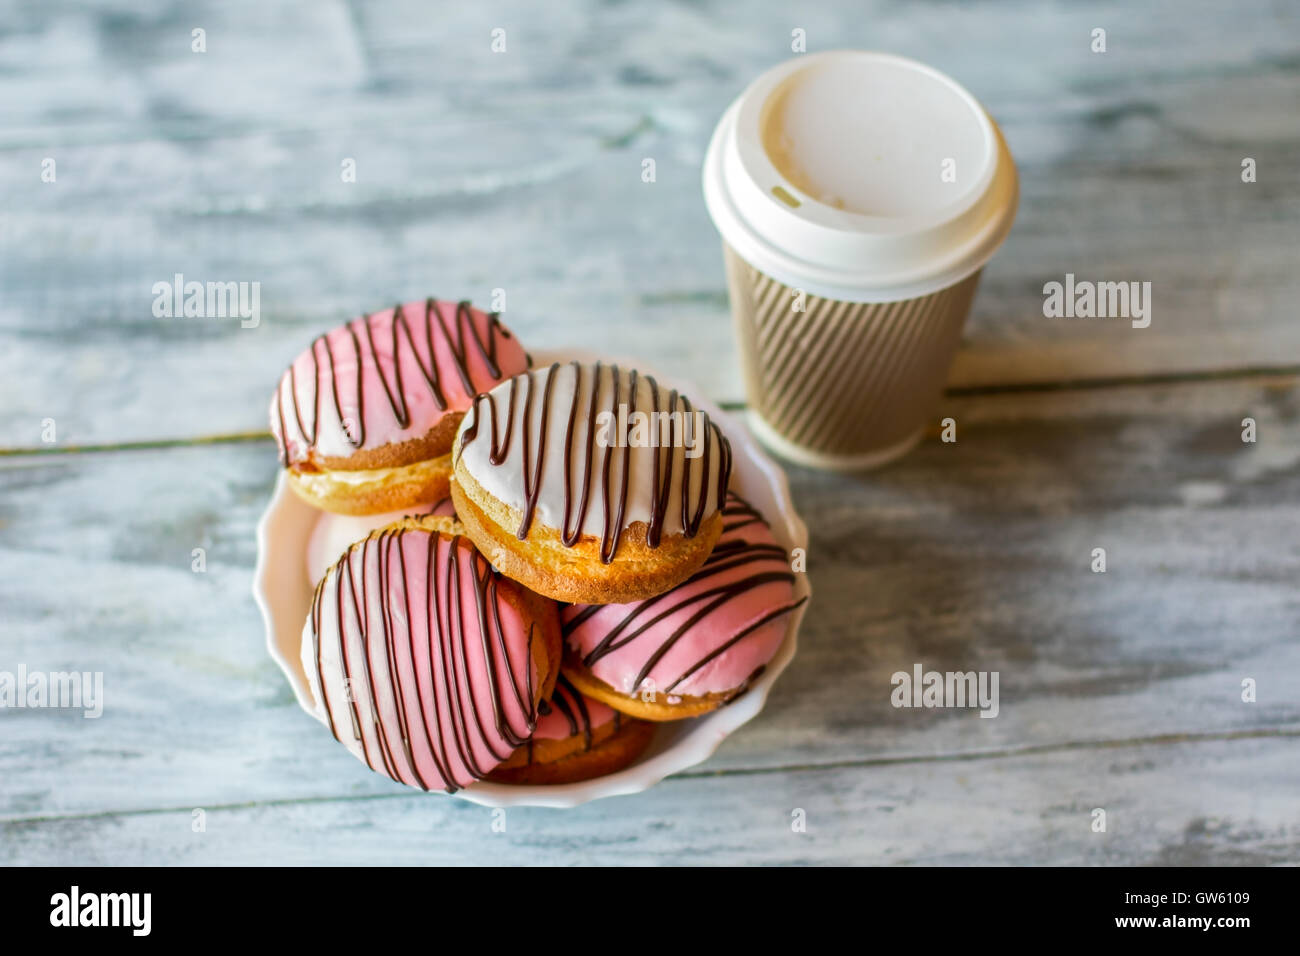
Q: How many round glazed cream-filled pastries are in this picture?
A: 5